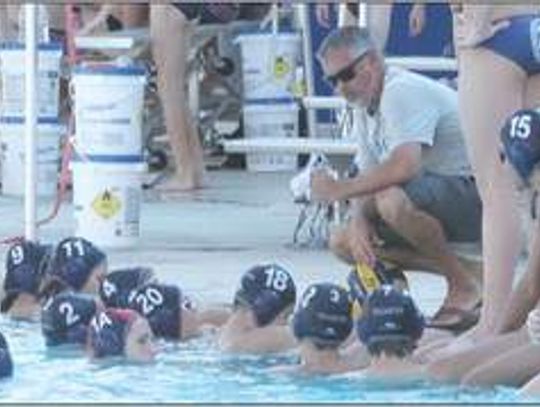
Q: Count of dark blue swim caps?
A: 11